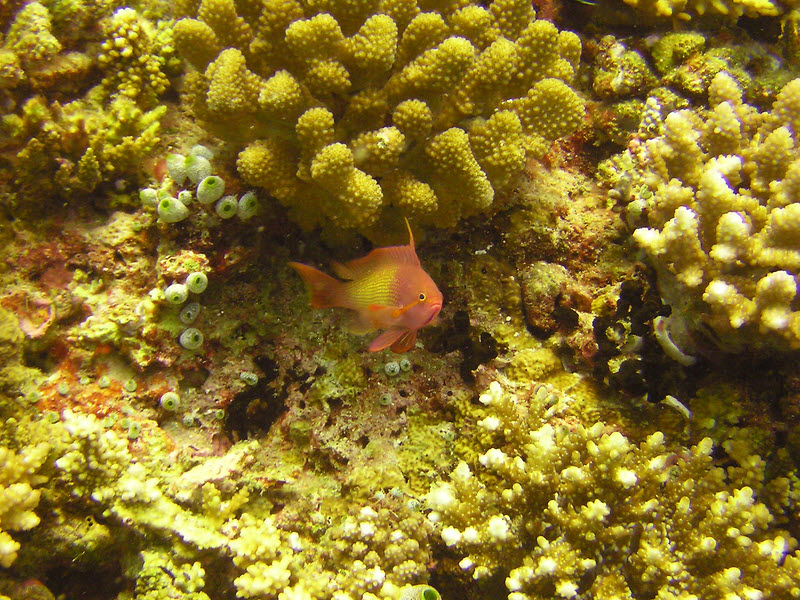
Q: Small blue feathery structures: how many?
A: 0